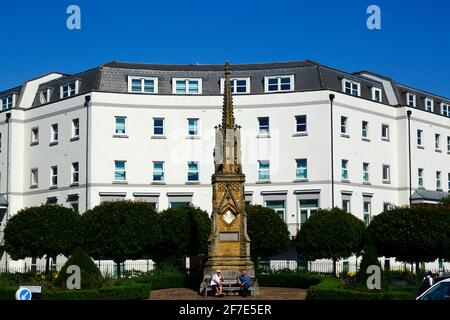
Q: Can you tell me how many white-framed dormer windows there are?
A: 12